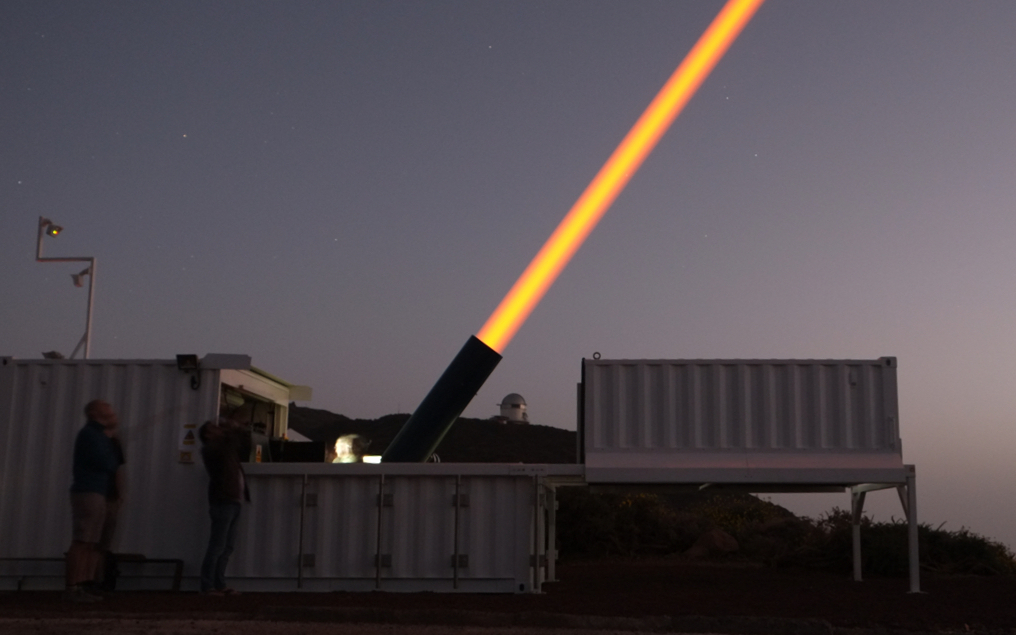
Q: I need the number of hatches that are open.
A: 1